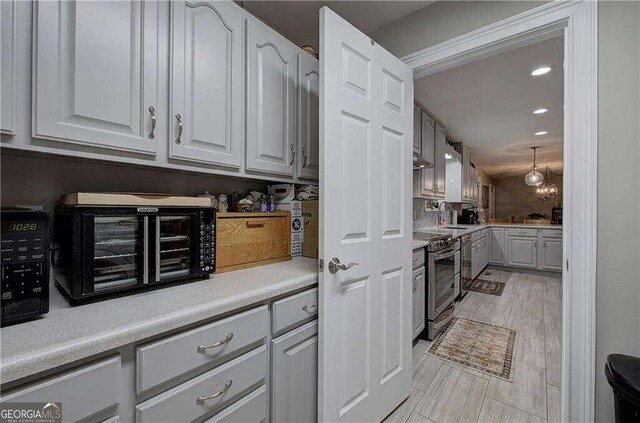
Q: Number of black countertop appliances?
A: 3